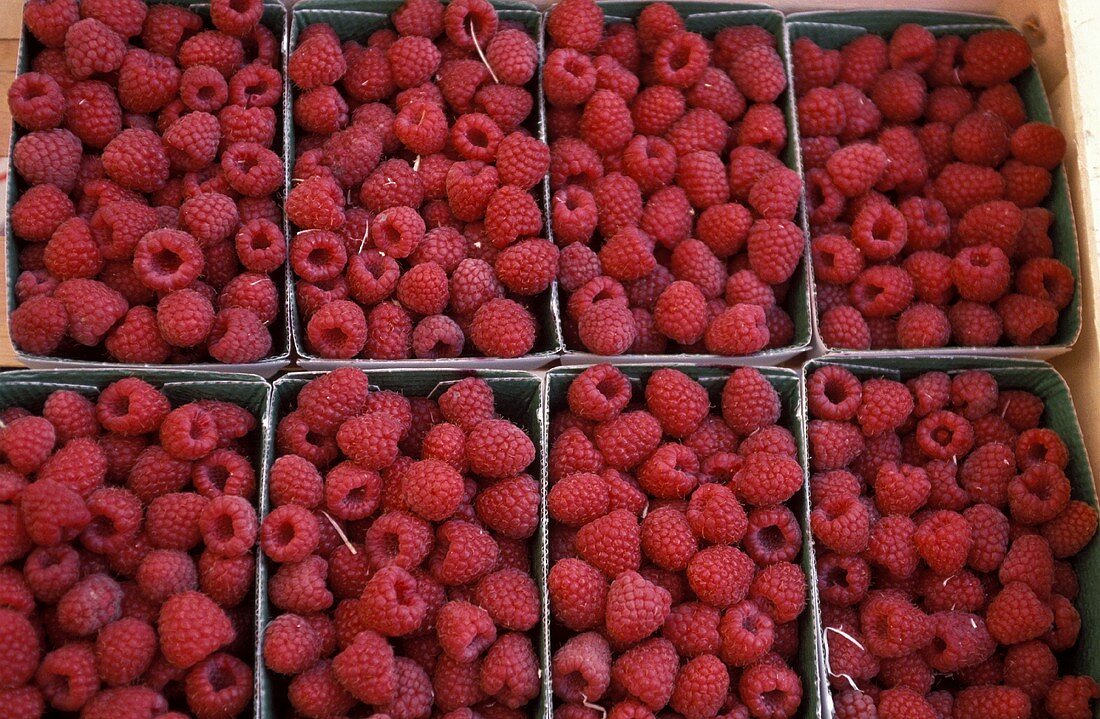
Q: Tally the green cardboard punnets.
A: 8